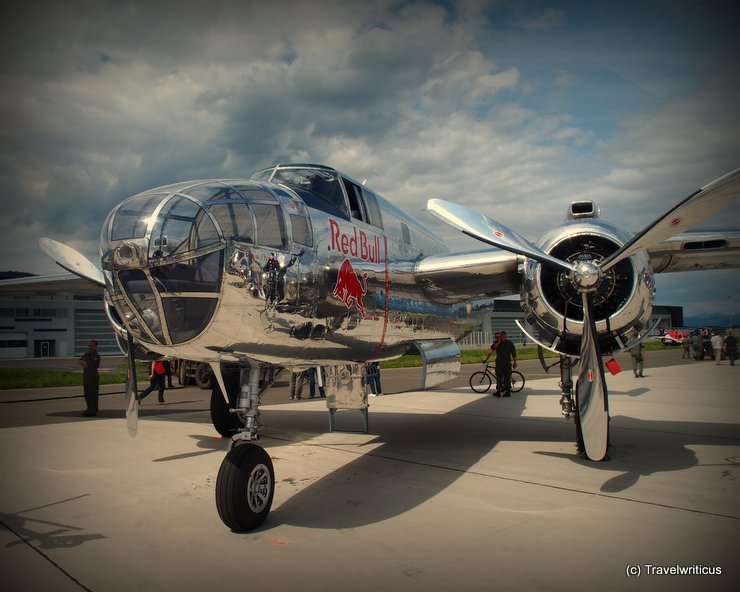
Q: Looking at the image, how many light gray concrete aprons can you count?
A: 1